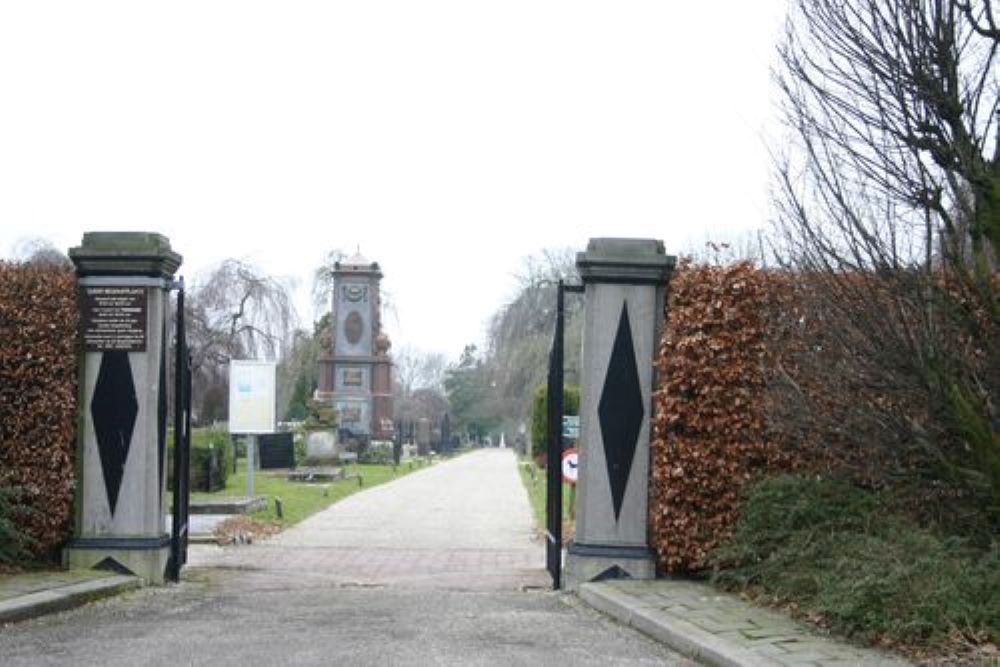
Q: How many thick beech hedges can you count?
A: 2